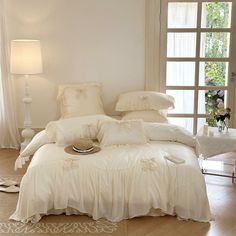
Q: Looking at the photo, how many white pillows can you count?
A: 5